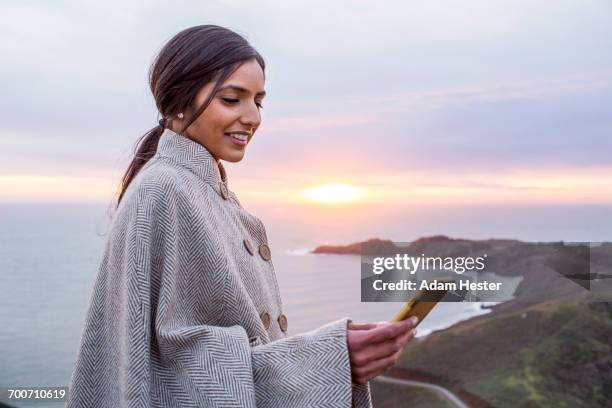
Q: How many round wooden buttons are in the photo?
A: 5